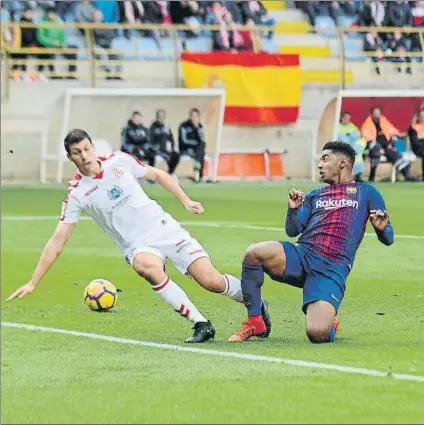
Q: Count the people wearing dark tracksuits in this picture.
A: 3